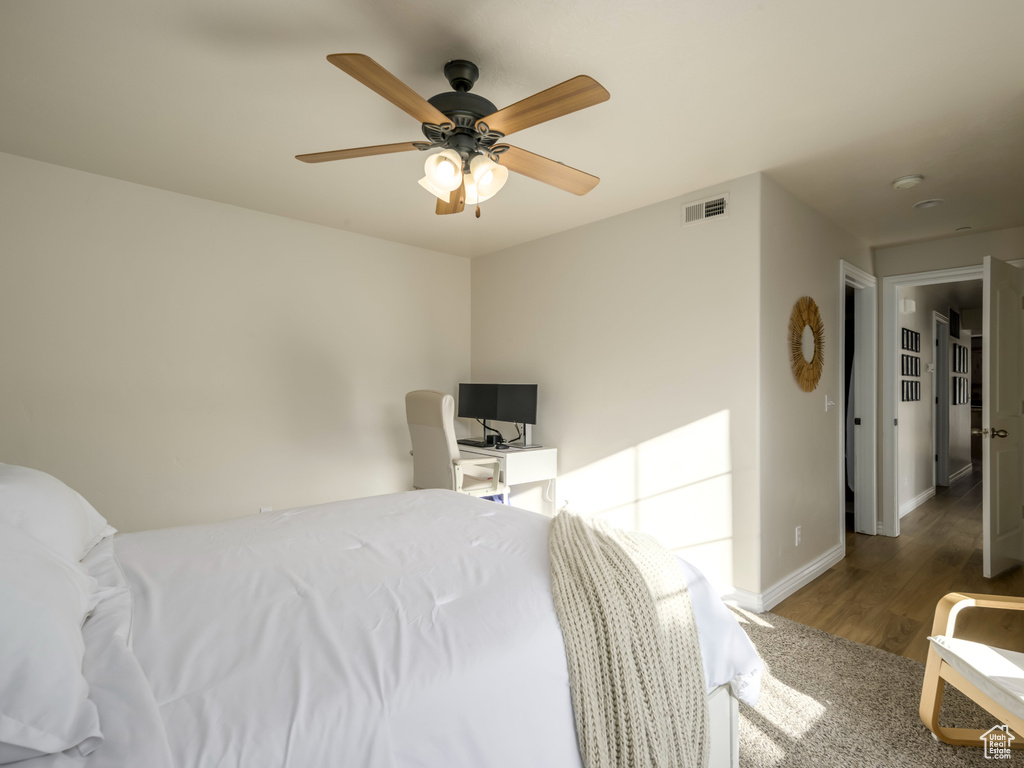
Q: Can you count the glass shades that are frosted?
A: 4